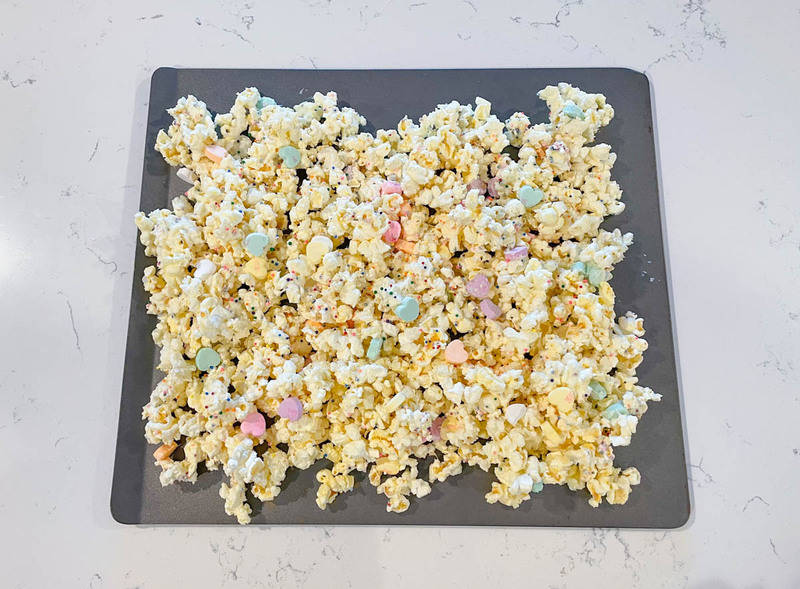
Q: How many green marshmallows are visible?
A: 13